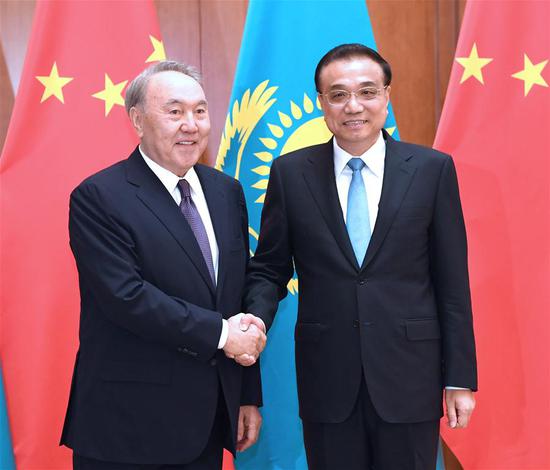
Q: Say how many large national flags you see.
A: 3